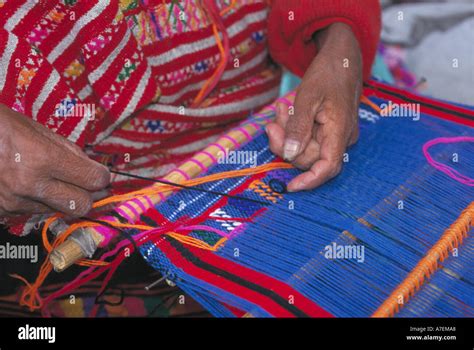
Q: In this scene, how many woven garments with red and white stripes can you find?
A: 1